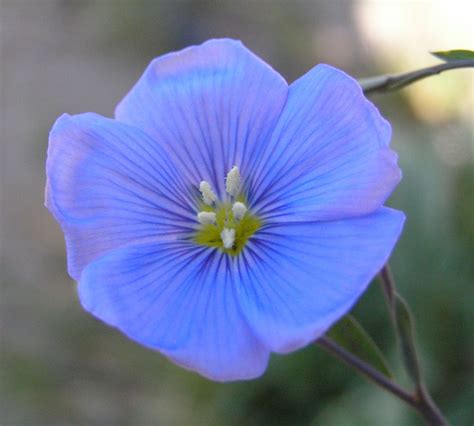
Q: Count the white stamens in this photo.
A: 5